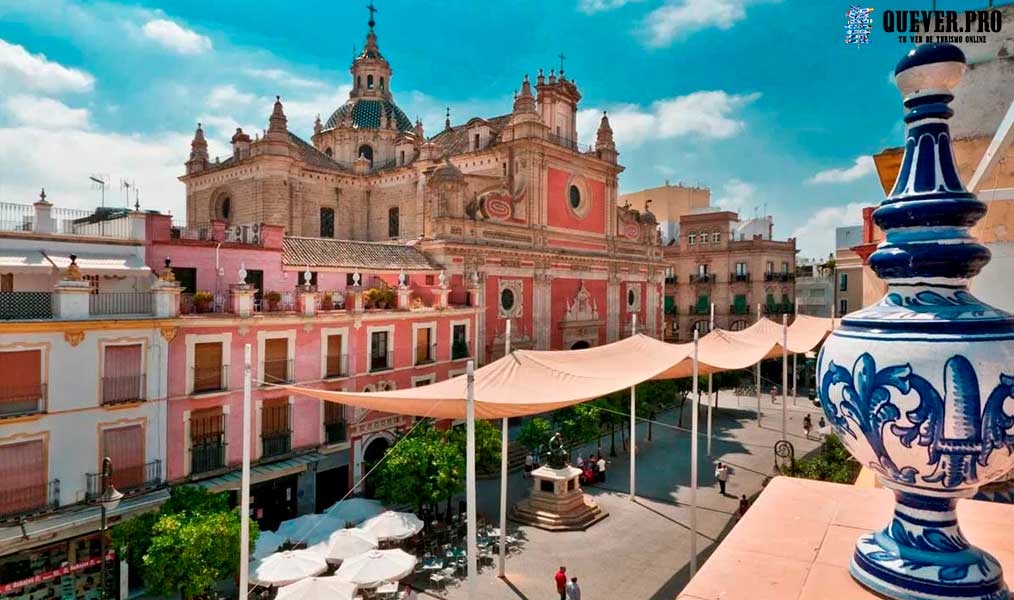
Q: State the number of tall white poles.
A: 10